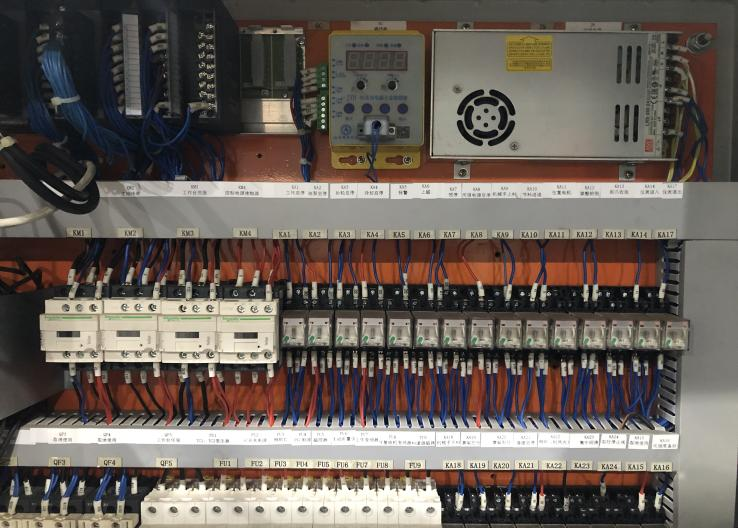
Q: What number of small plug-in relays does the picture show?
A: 15